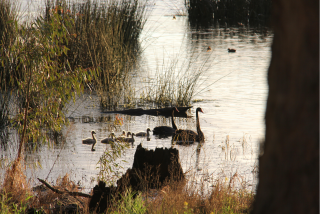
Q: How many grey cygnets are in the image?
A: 6